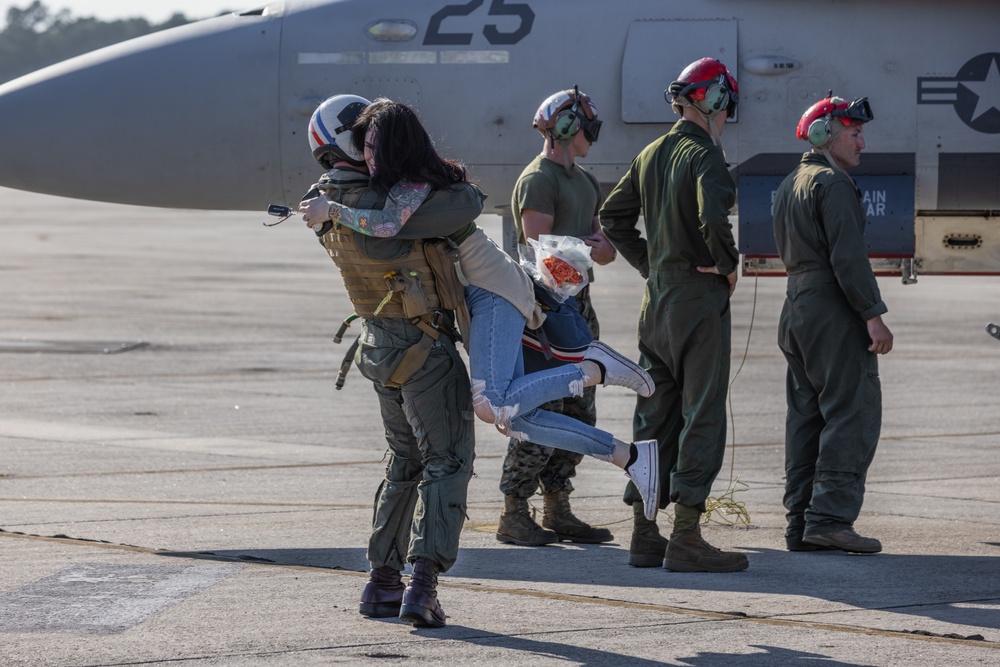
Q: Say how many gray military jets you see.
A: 1